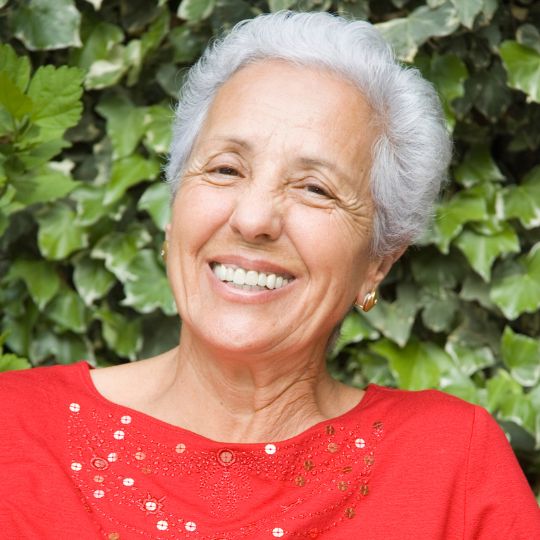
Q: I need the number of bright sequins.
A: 13